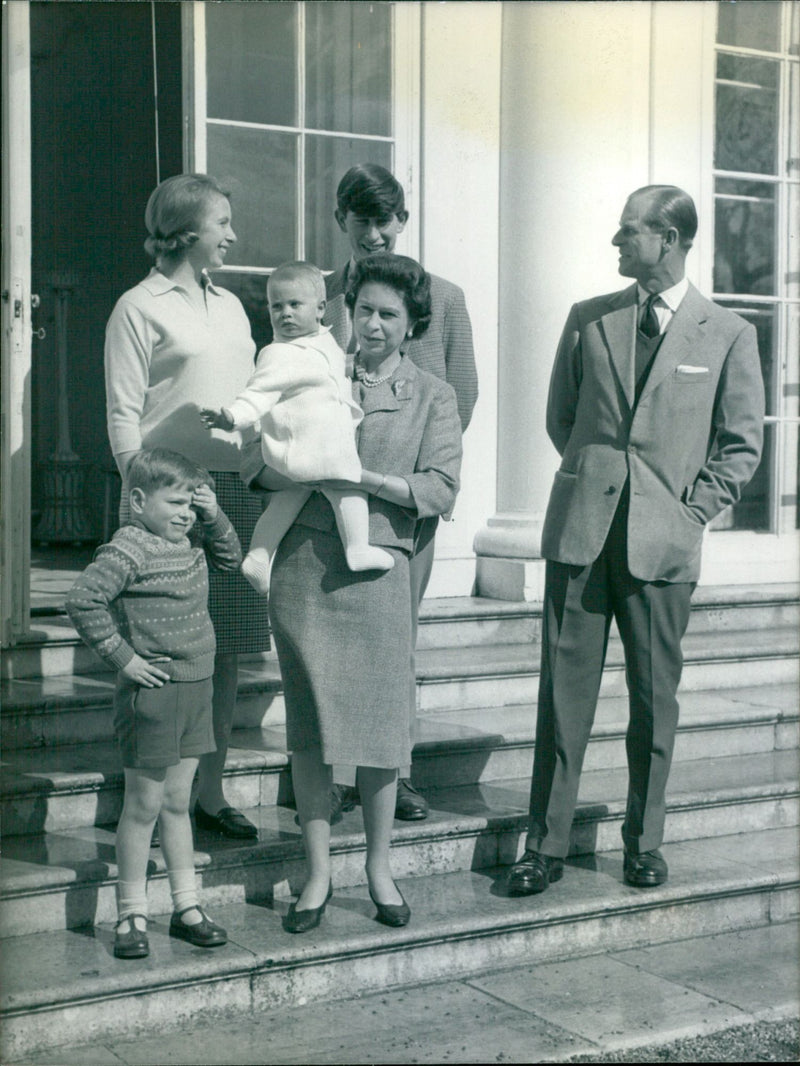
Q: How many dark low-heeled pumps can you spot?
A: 2